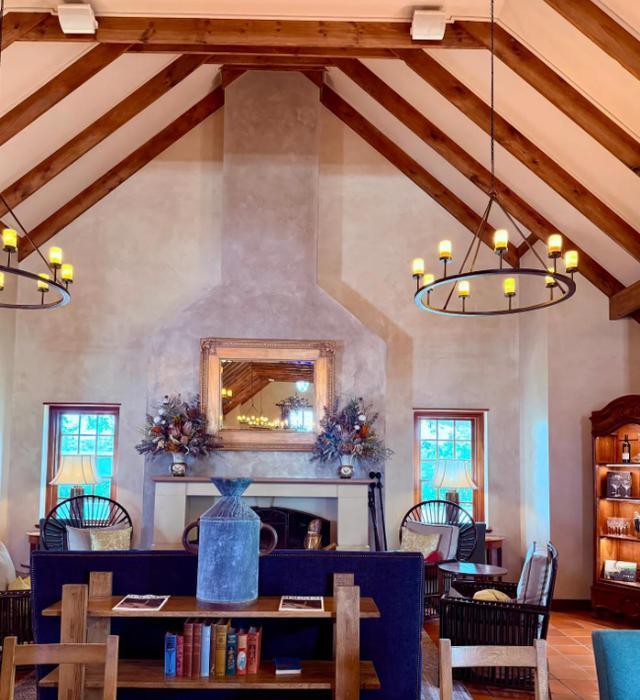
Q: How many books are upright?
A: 10